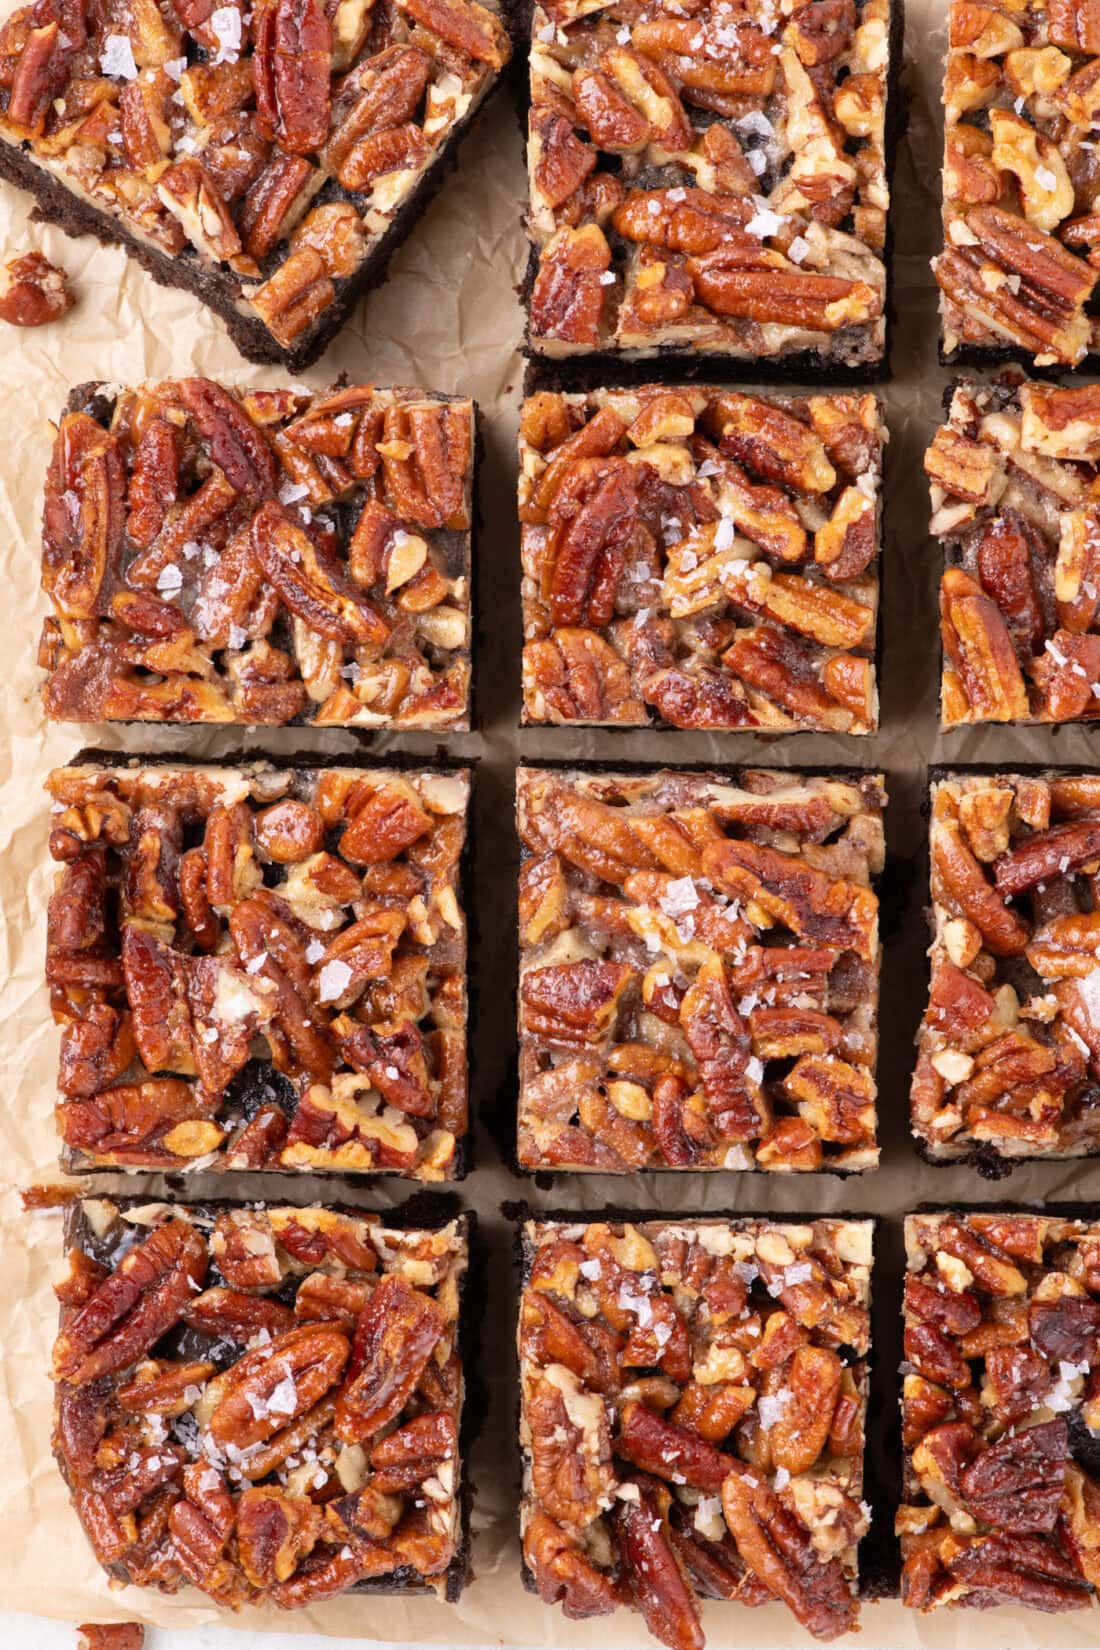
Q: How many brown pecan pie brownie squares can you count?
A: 12